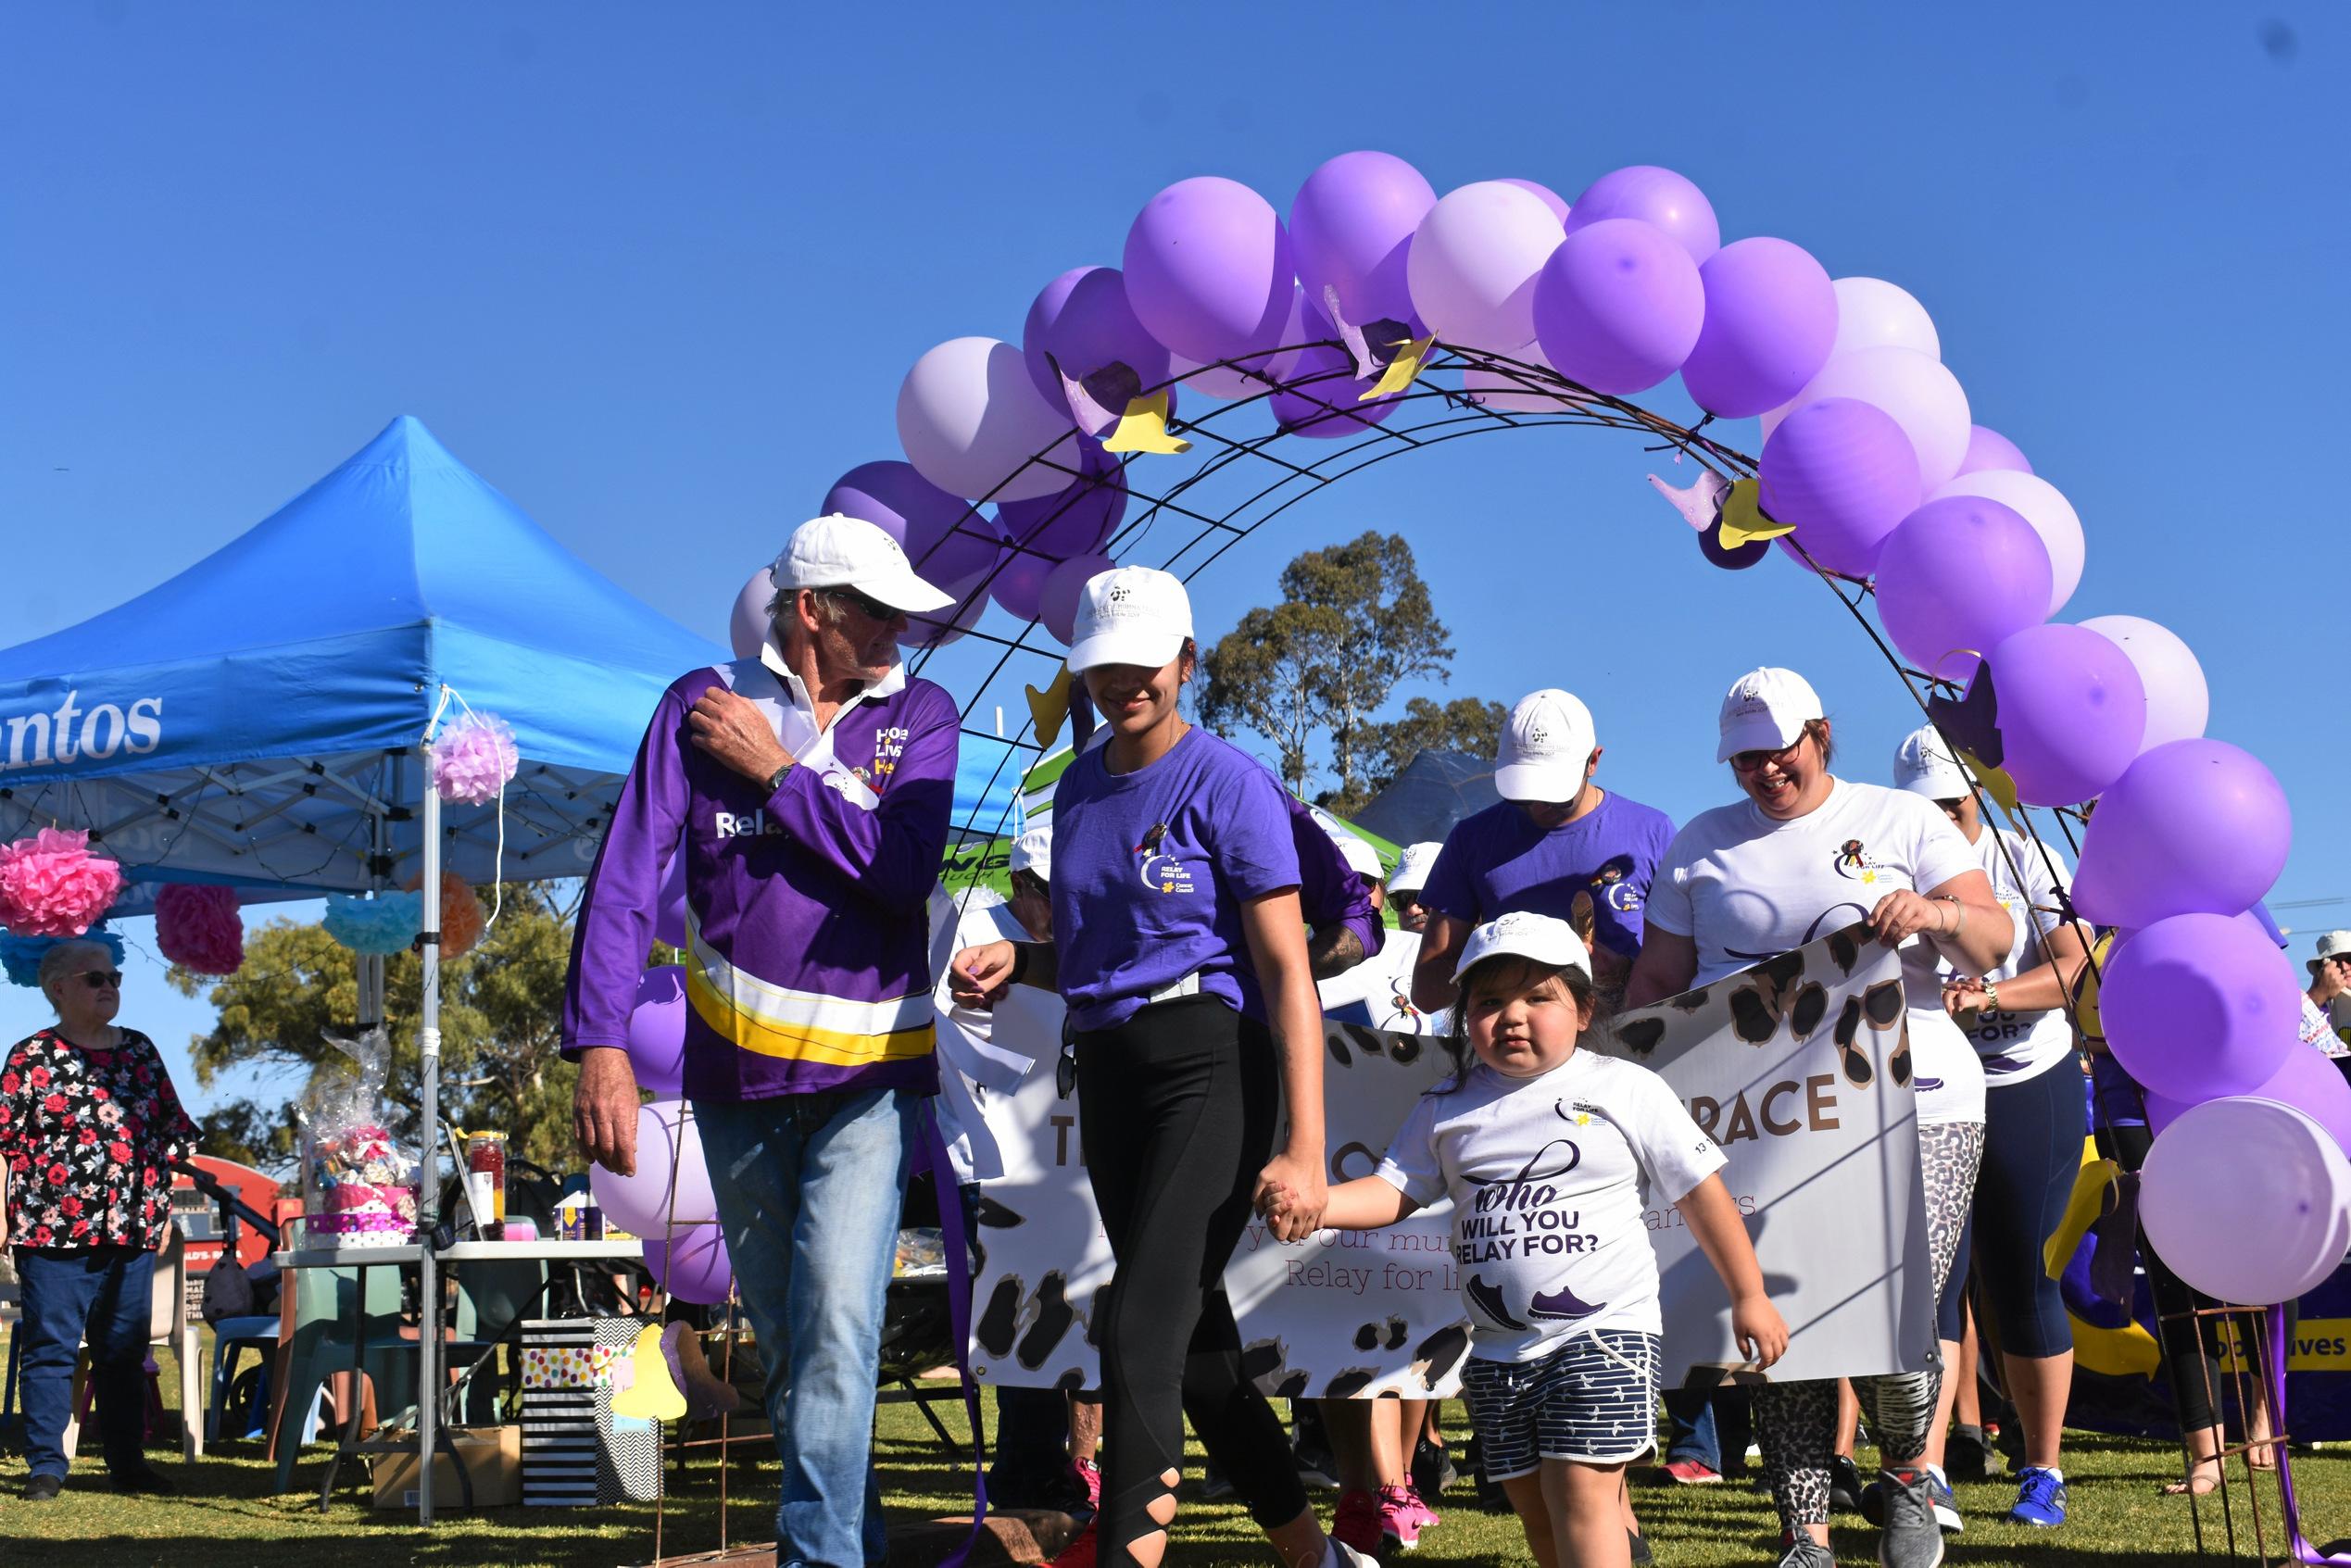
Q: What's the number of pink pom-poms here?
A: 3